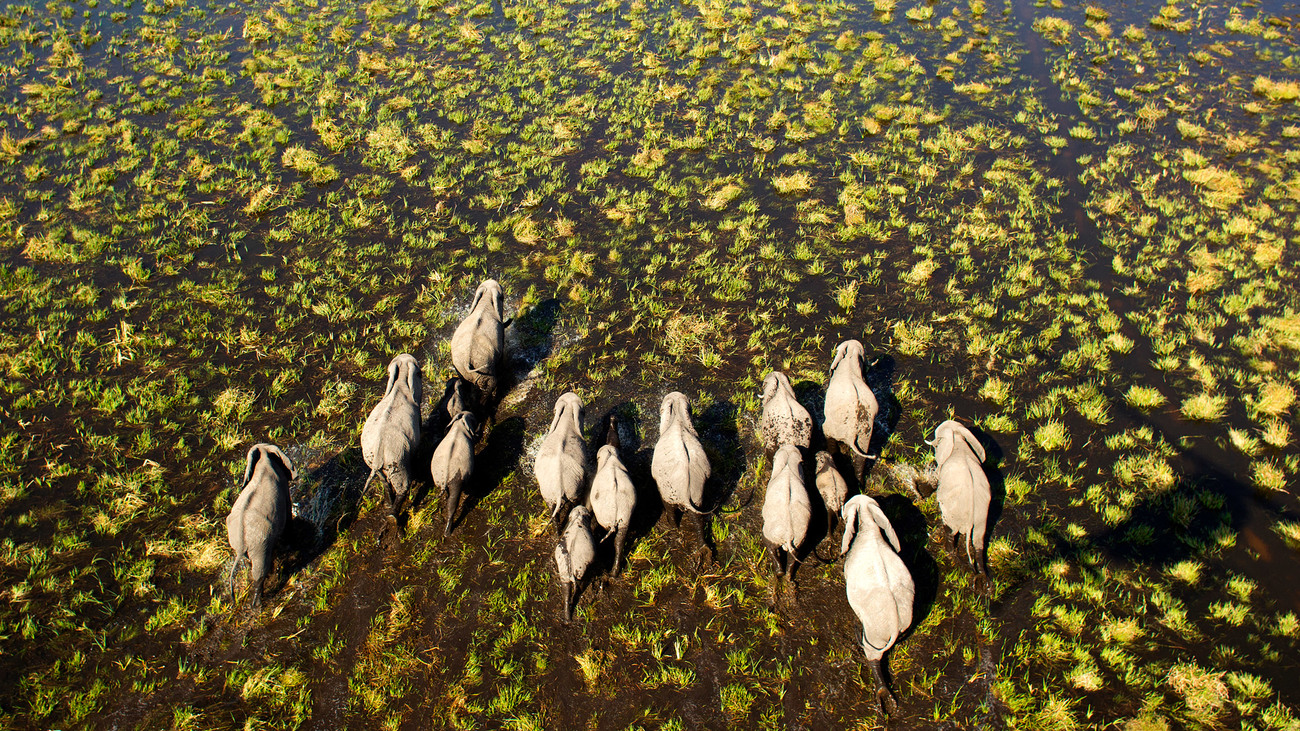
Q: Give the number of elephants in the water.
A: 15